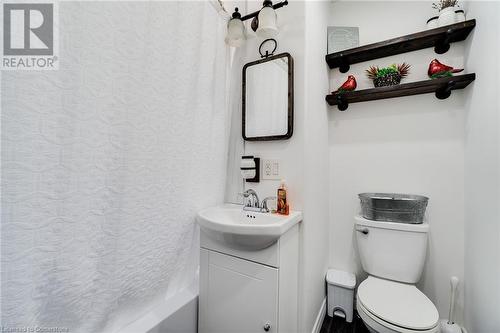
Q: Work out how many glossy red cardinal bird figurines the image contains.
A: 2